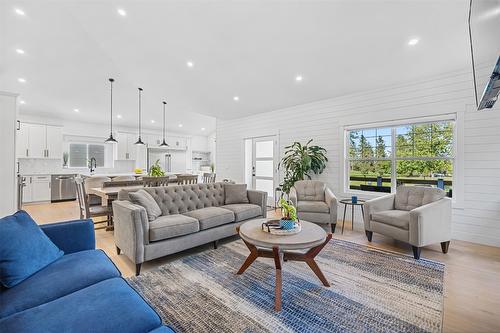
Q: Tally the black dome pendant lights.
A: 3